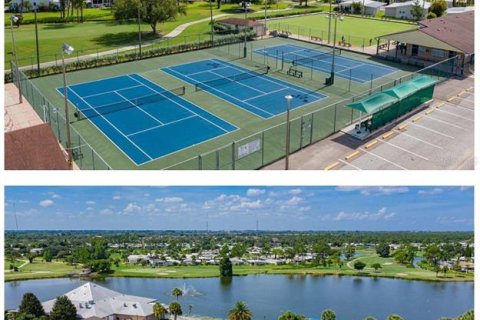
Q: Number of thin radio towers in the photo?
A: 3